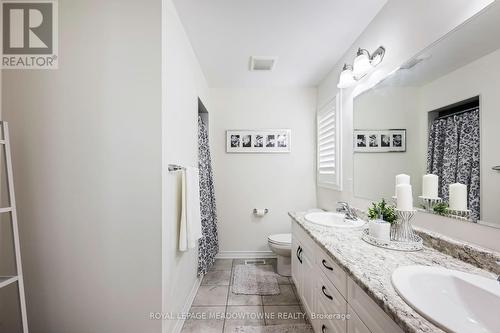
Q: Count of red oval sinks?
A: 0